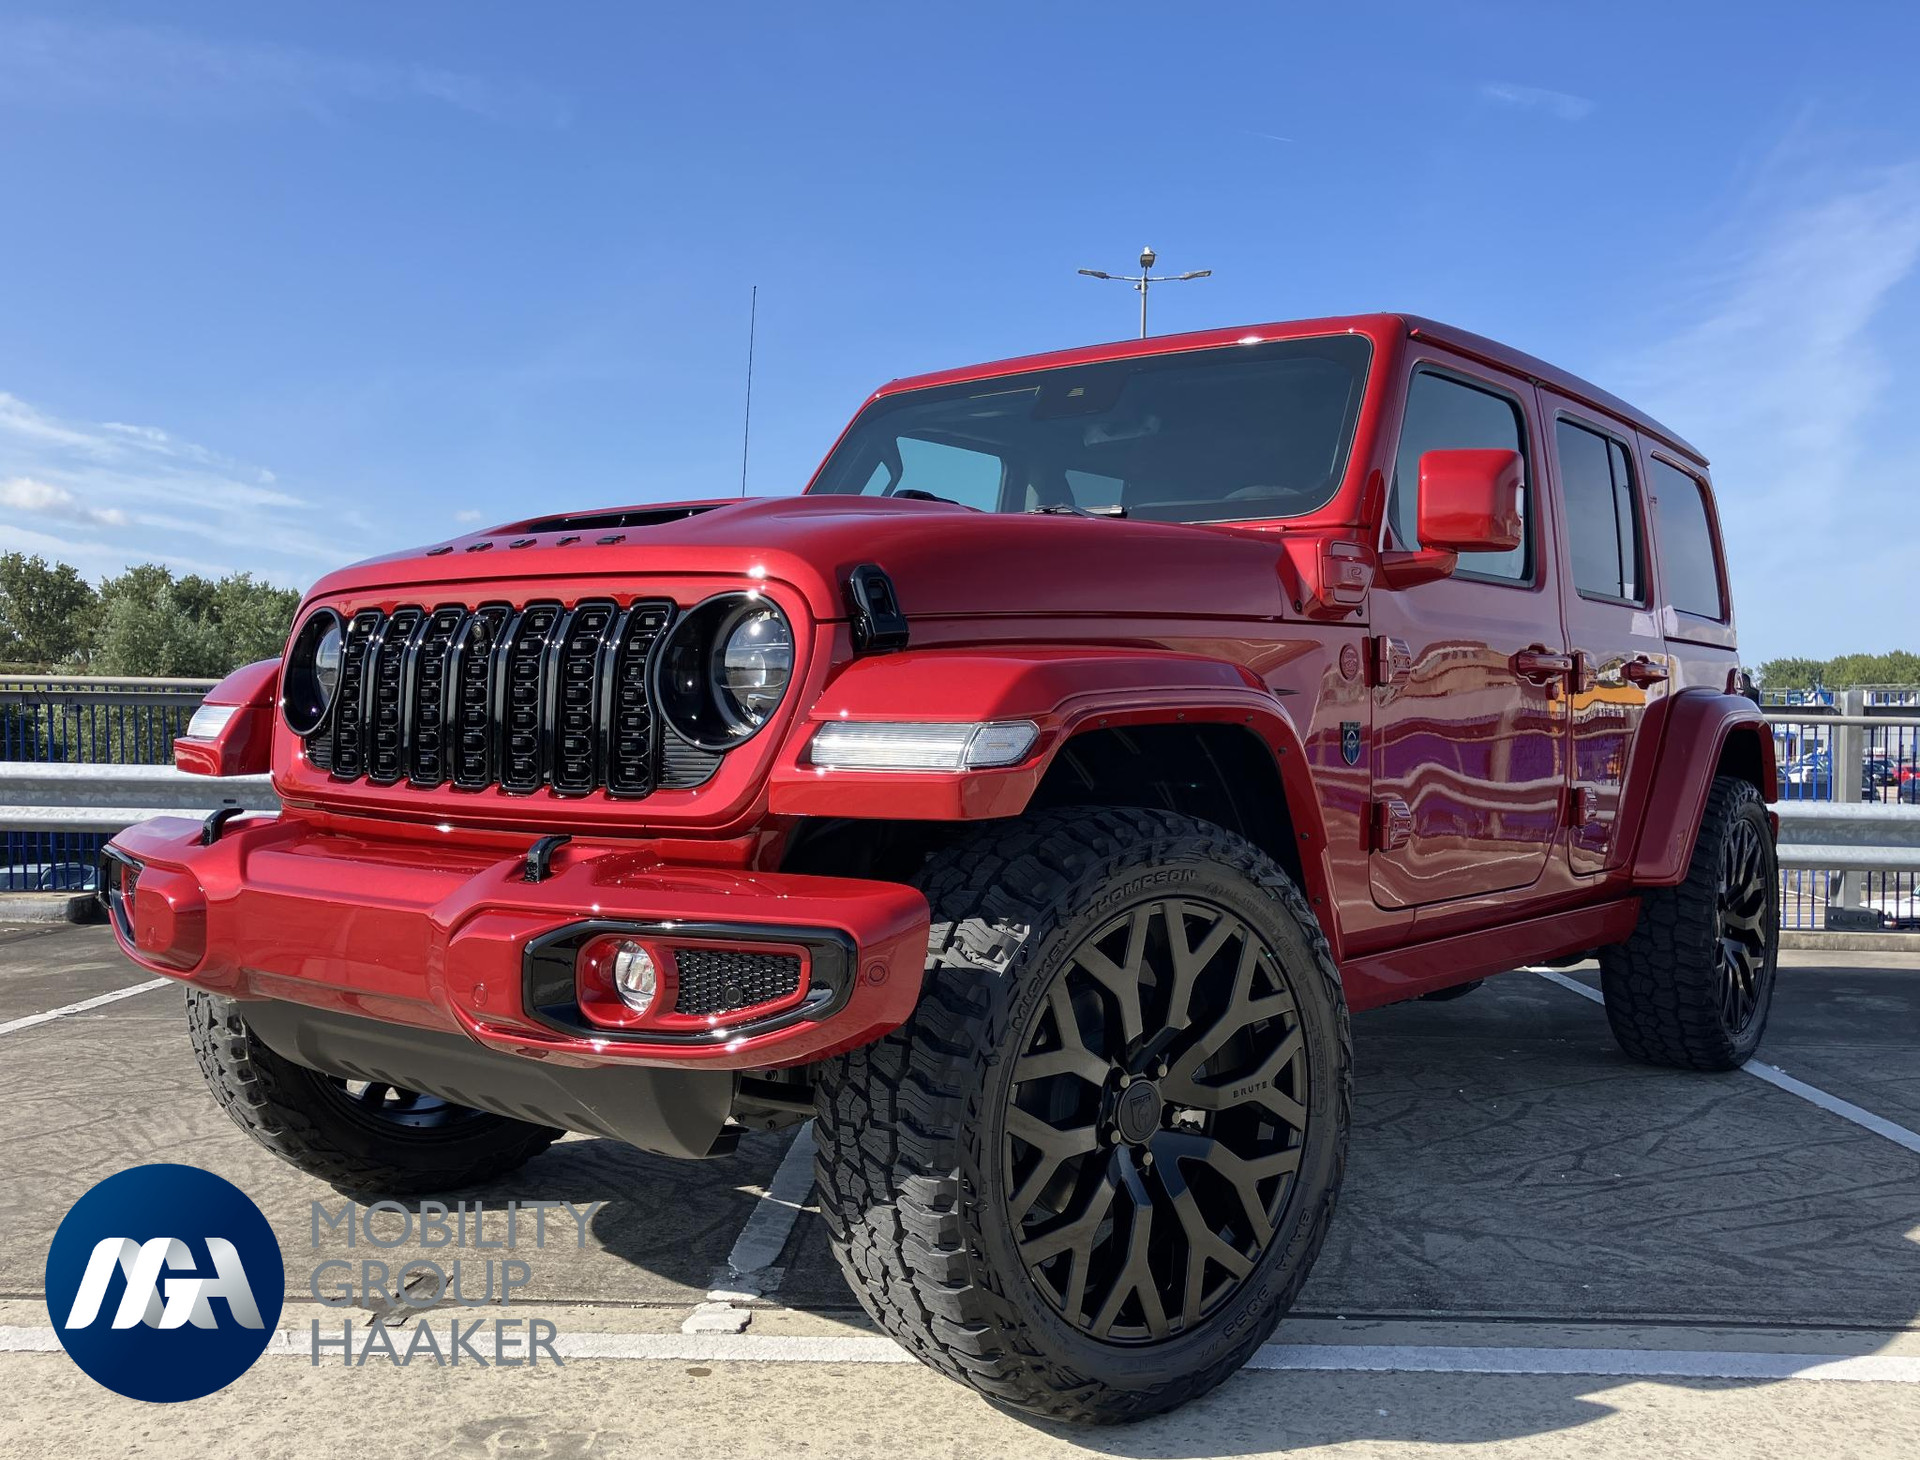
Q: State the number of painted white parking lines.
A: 4